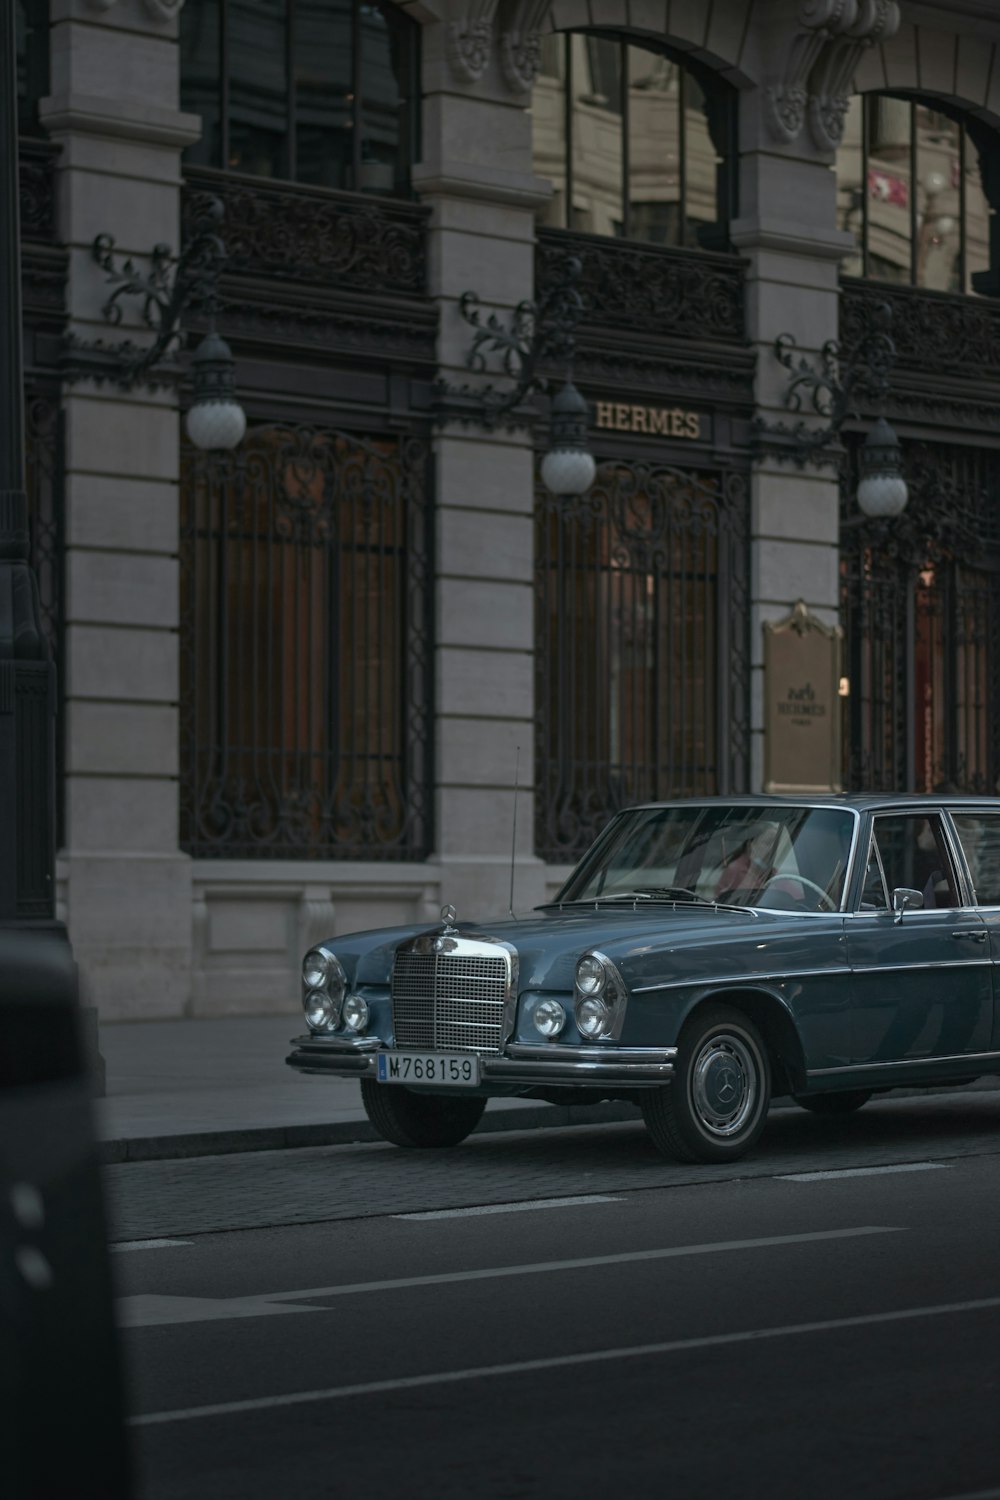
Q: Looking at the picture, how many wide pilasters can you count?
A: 3